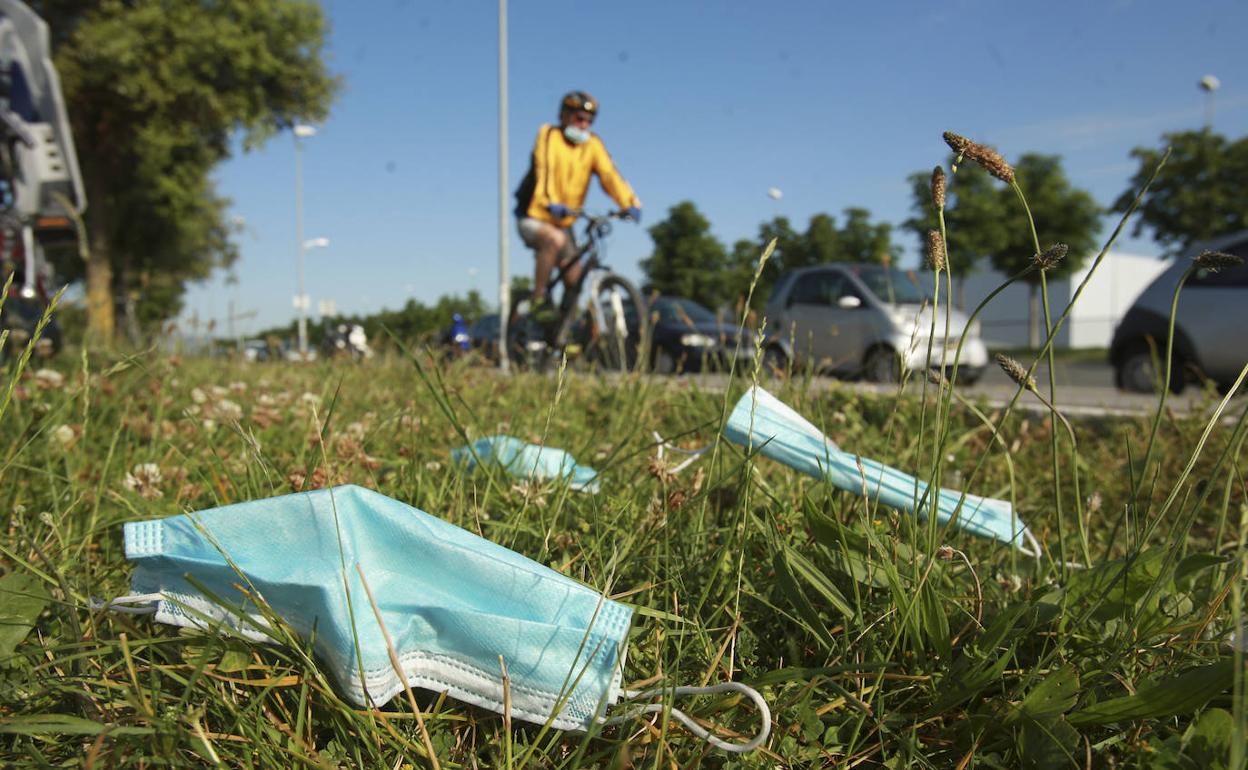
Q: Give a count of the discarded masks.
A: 3